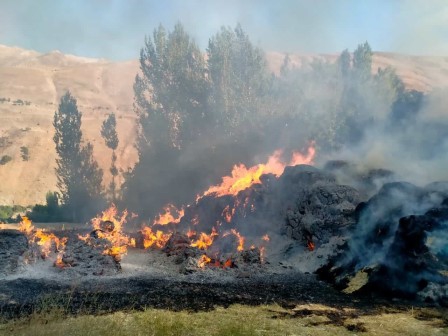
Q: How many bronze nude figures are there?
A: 0